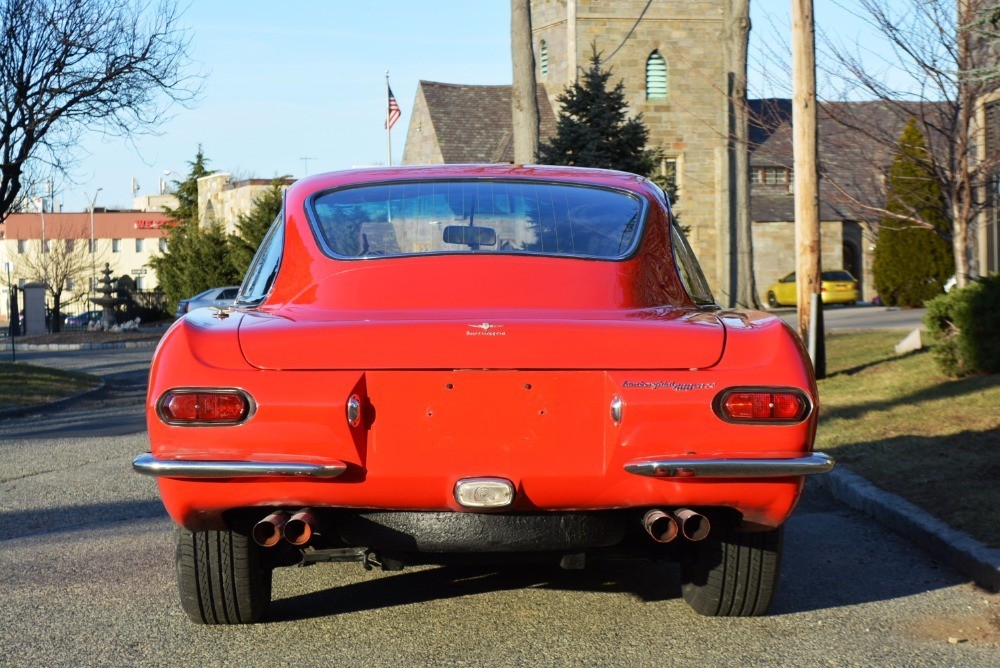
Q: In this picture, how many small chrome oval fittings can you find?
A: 2